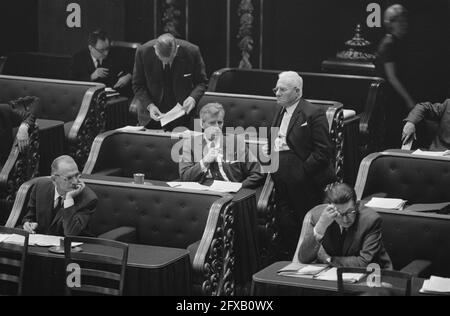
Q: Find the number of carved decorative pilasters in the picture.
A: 2